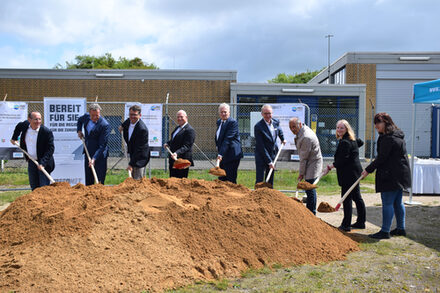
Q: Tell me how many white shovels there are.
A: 9